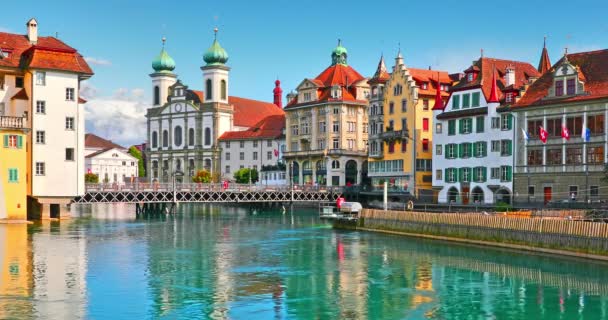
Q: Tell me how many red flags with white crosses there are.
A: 2